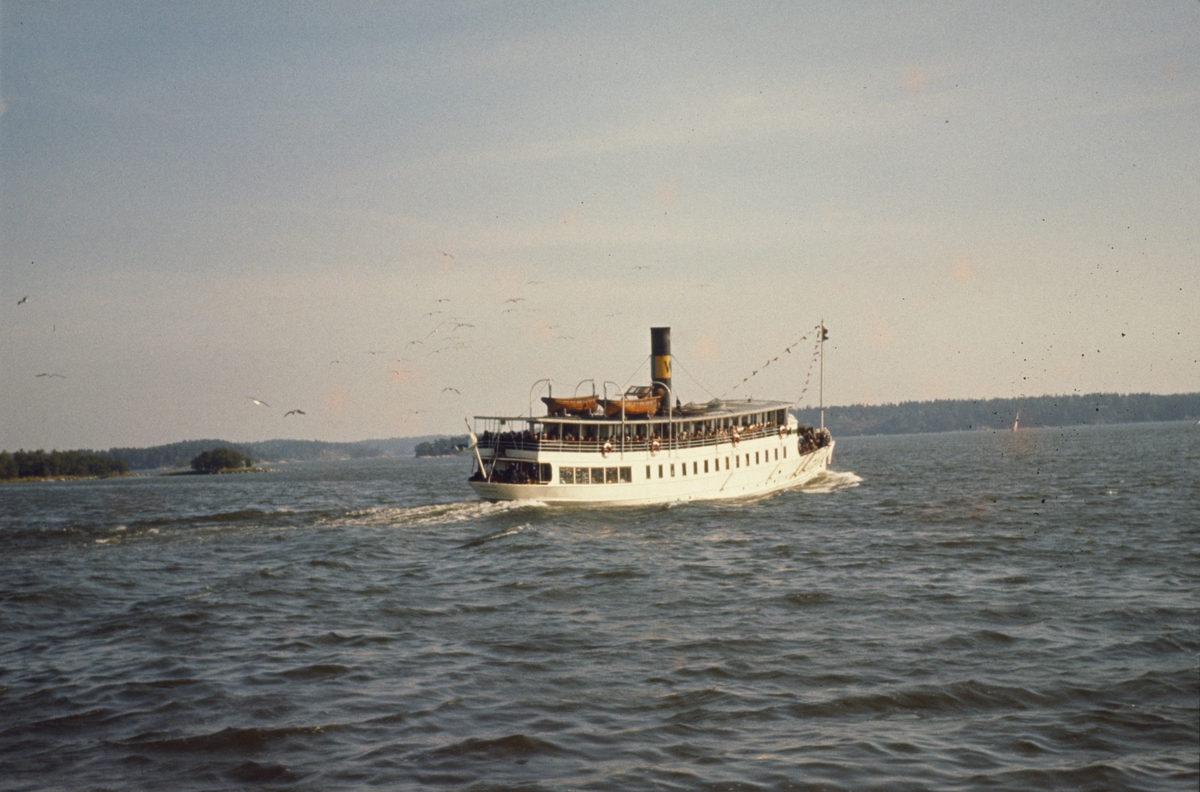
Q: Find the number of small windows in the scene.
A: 14